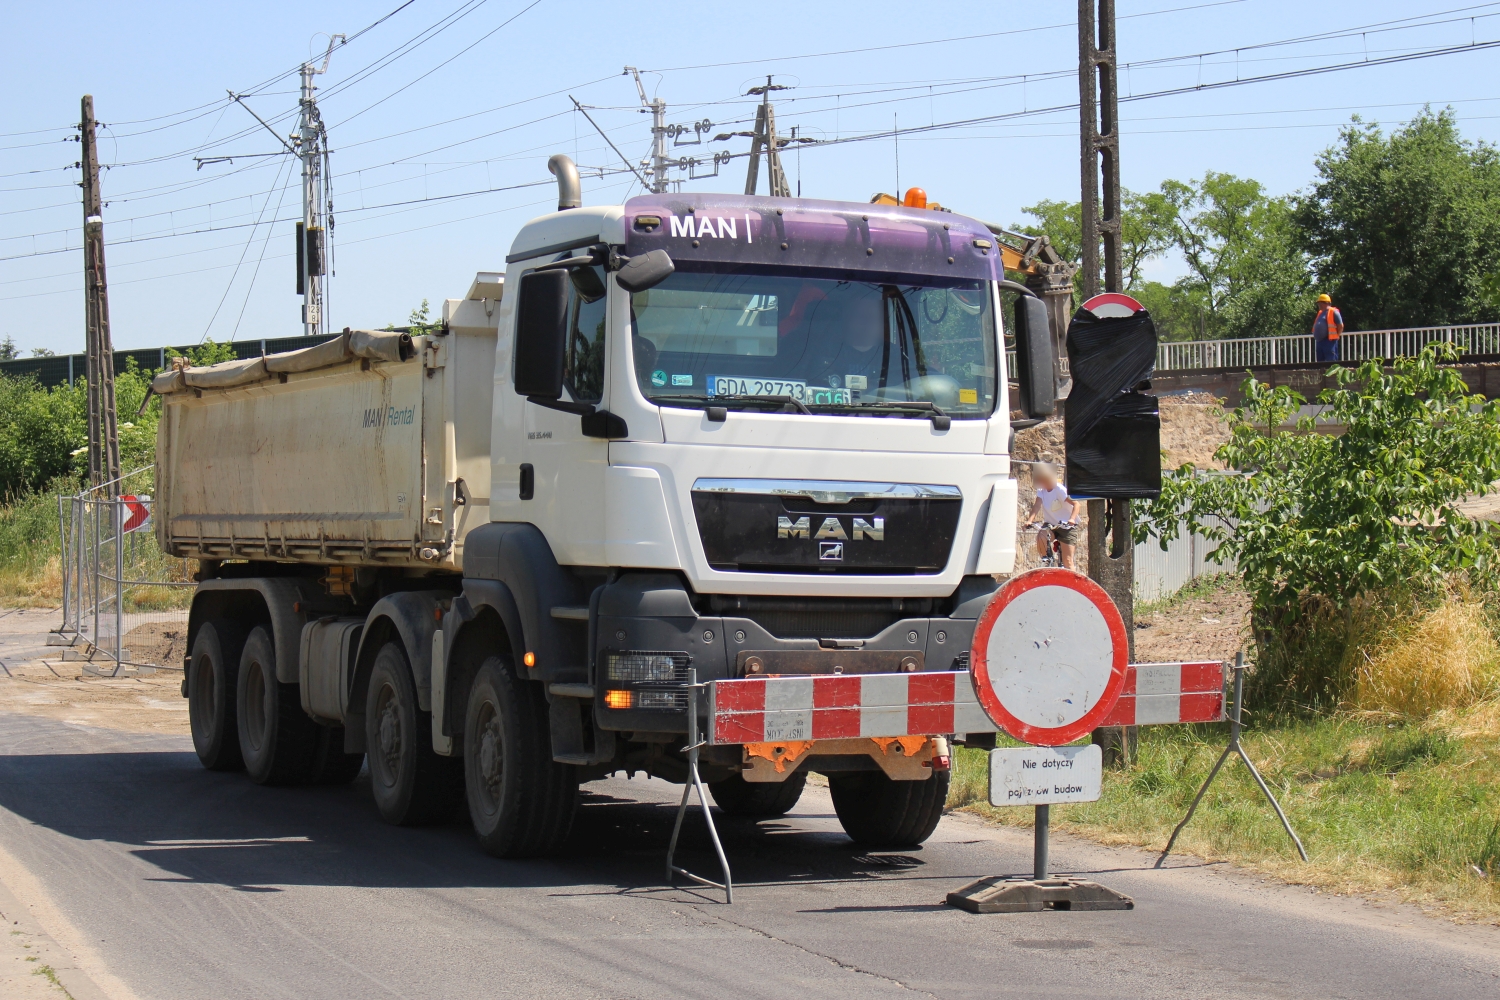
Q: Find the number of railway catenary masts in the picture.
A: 2